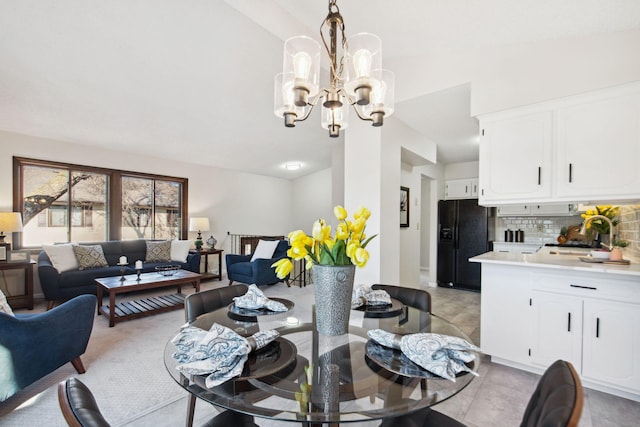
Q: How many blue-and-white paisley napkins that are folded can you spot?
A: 4